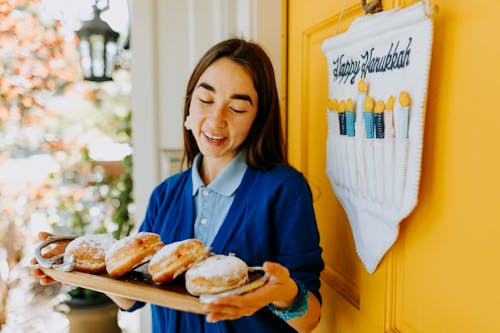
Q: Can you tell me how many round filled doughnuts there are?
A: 4